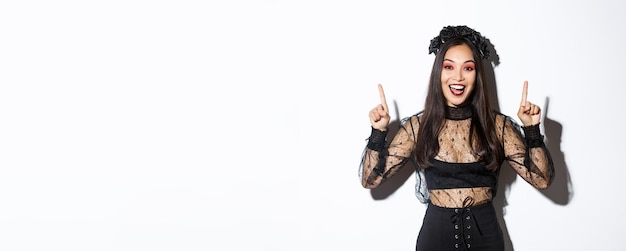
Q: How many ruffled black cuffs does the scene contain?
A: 2